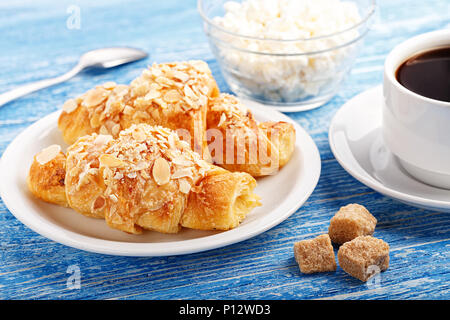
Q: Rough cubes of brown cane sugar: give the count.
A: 3